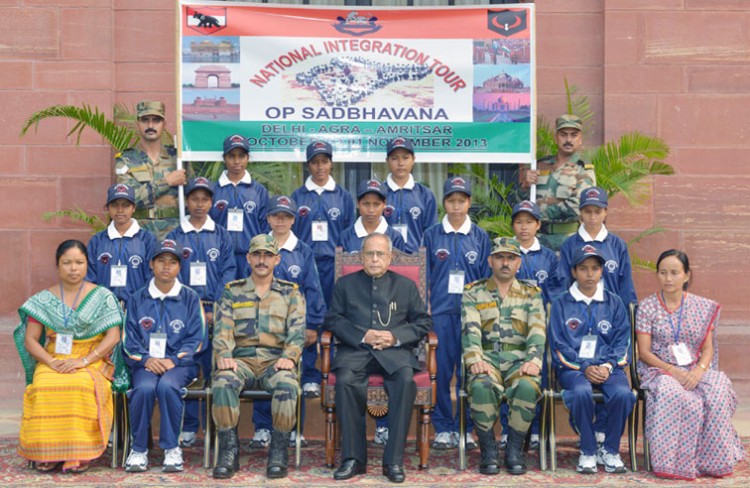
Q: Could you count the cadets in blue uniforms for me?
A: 12